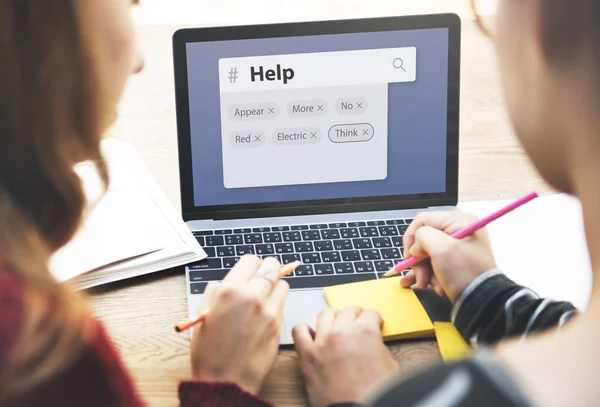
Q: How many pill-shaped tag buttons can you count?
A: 6